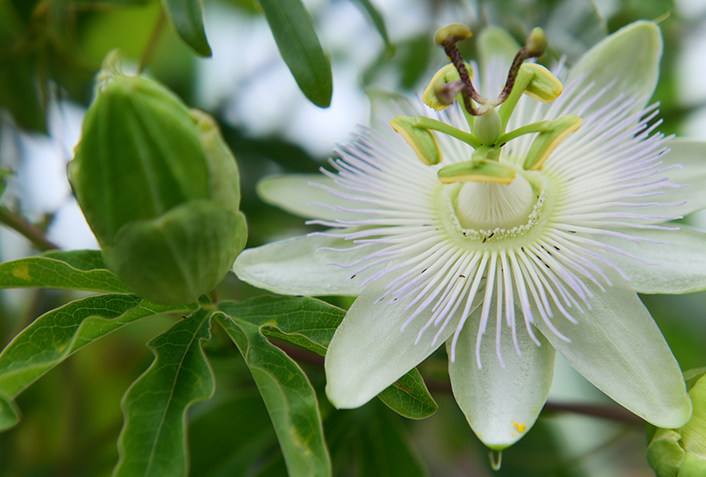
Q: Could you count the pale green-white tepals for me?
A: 10